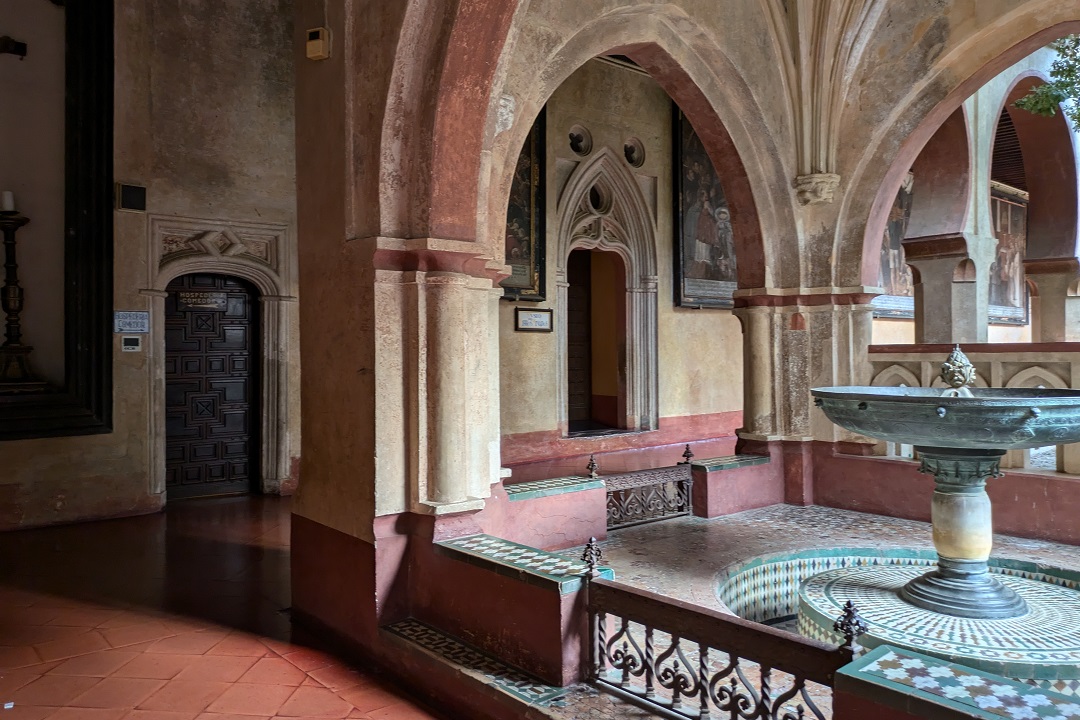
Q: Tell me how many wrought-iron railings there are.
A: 2